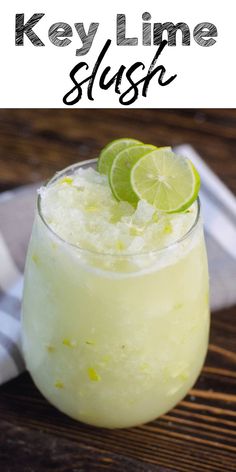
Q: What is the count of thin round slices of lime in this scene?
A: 3